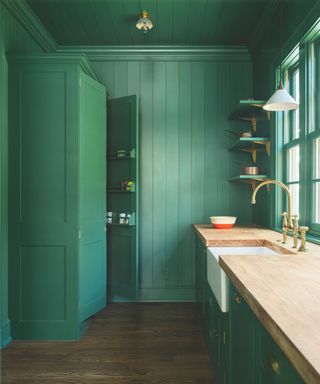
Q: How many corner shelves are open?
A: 3